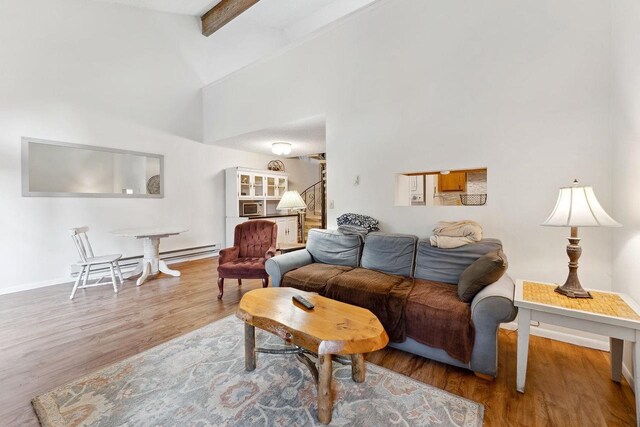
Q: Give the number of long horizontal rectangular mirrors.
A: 1